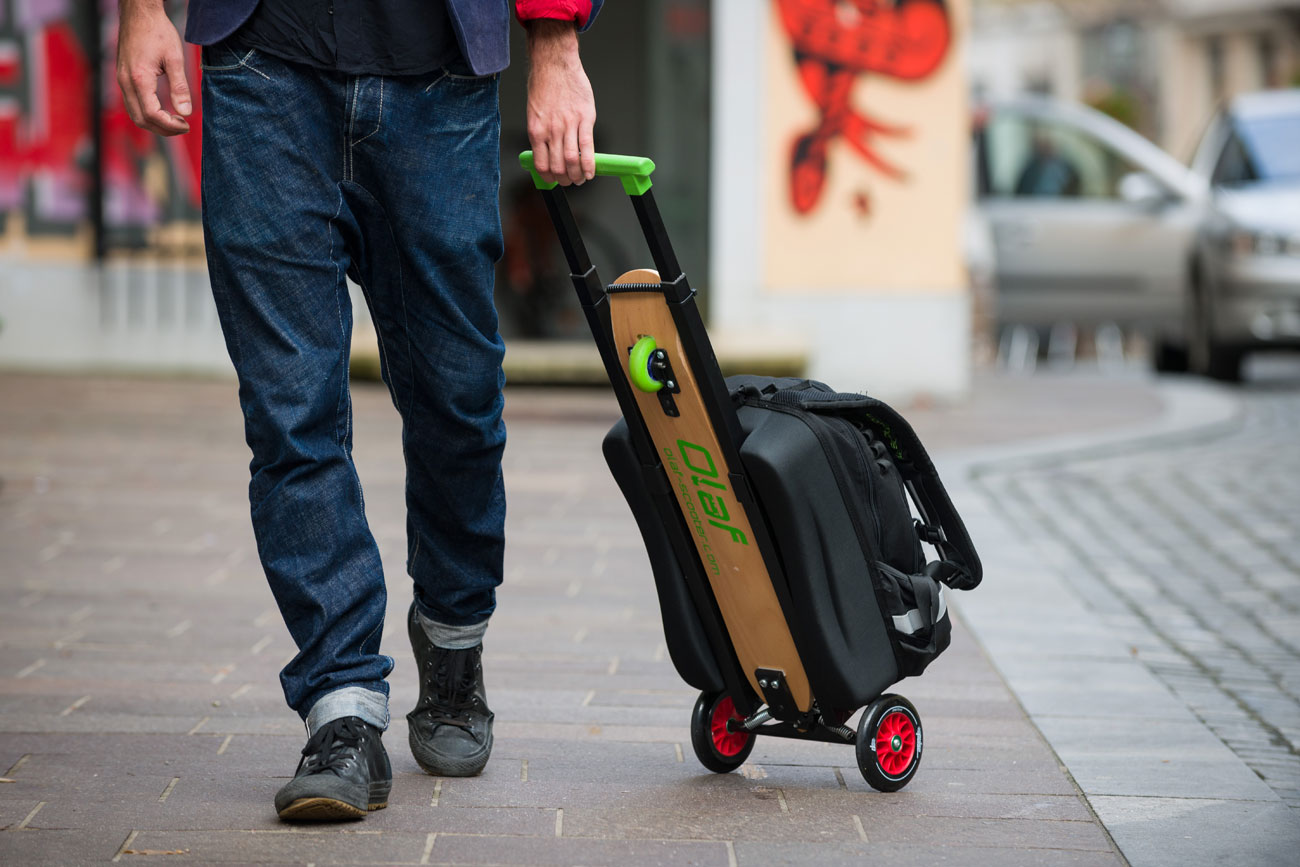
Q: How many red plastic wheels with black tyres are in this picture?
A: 2